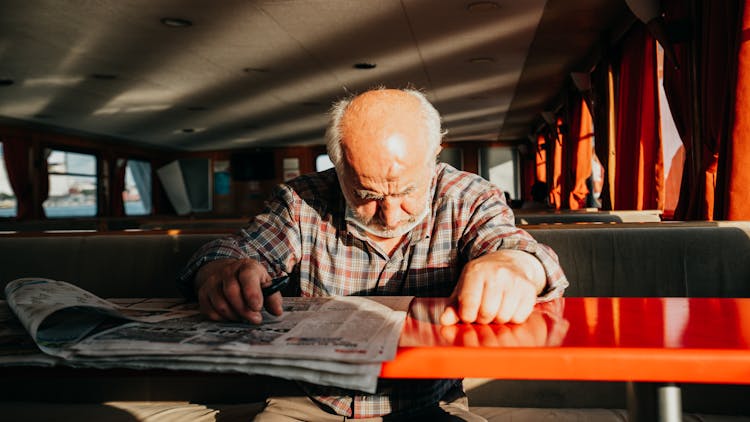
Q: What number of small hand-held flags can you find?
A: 0